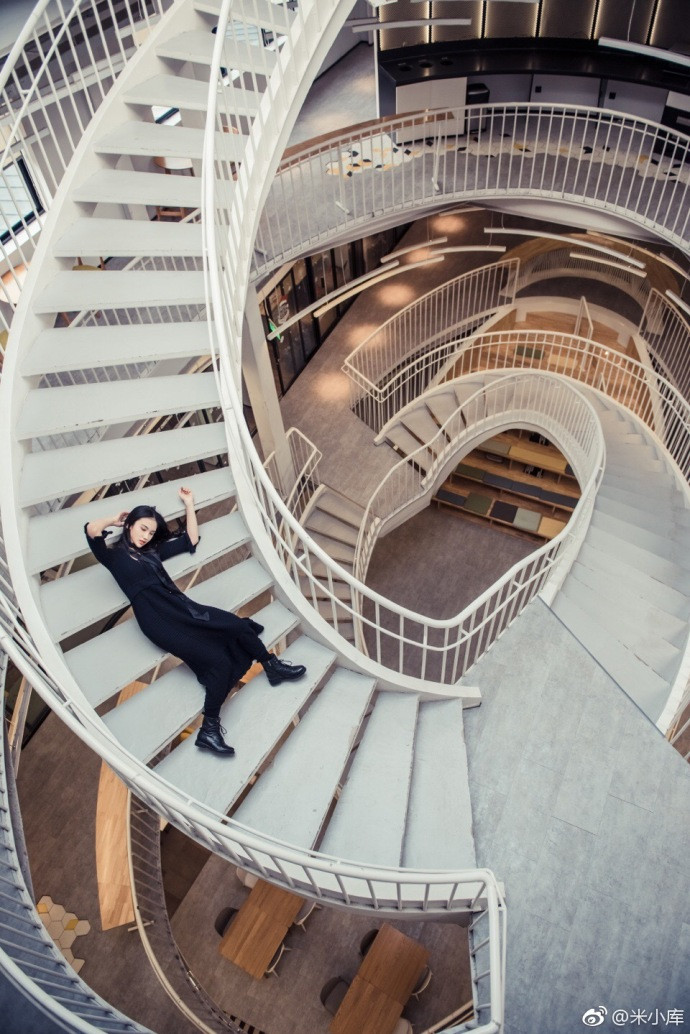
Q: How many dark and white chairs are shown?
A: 8